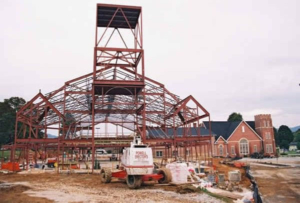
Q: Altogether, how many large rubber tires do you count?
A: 3